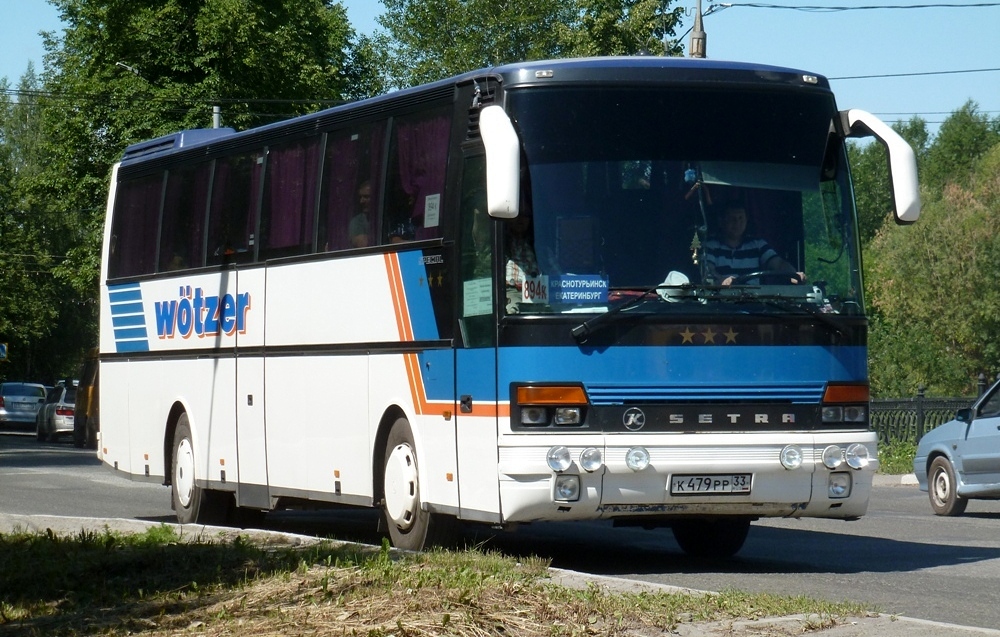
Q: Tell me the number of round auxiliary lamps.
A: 6